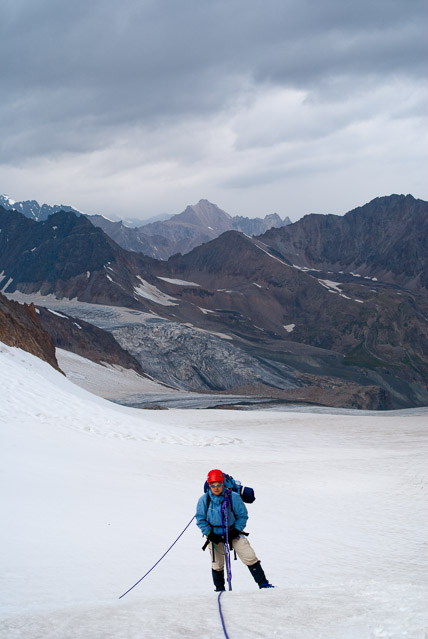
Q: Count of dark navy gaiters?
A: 2